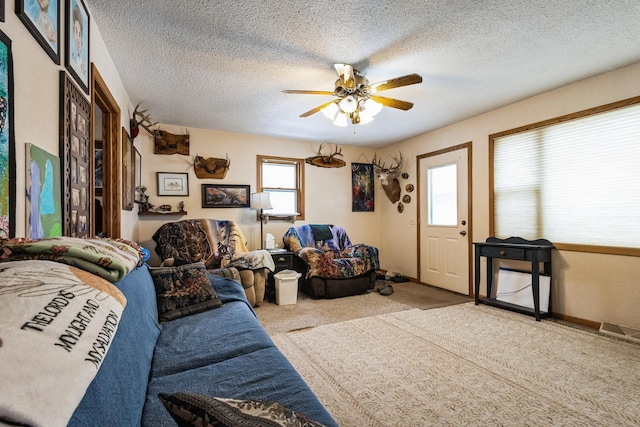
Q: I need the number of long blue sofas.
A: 1